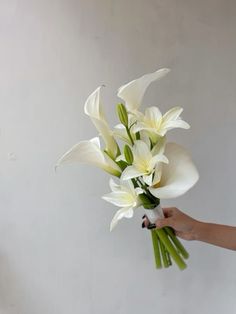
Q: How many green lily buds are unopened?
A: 2